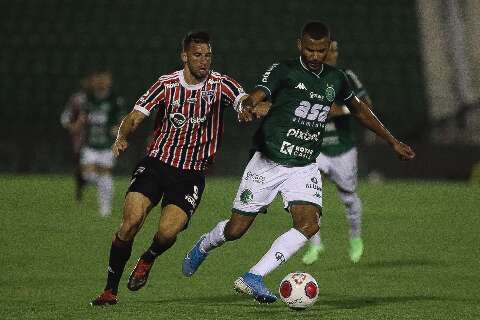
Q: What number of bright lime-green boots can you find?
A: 2